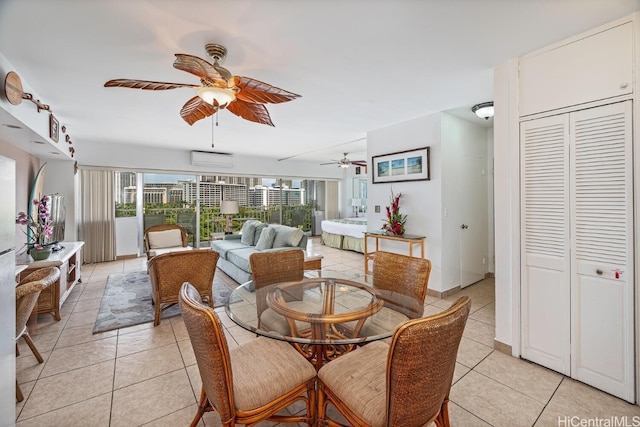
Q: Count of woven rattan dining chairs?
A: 4